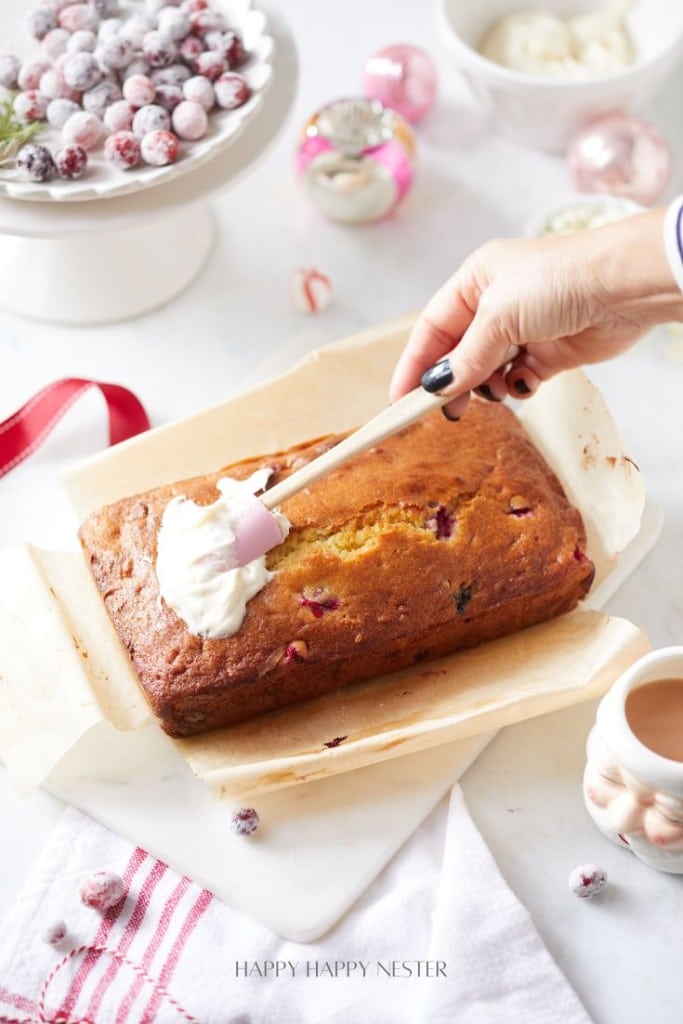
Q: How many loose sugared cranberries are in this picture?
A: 4